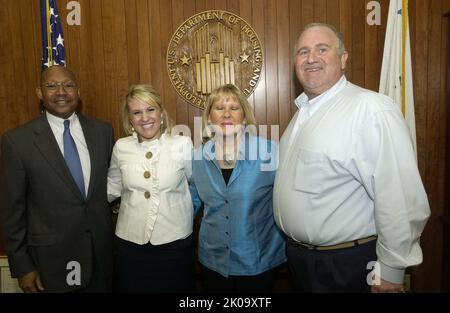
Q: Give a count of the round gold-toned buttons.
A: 3